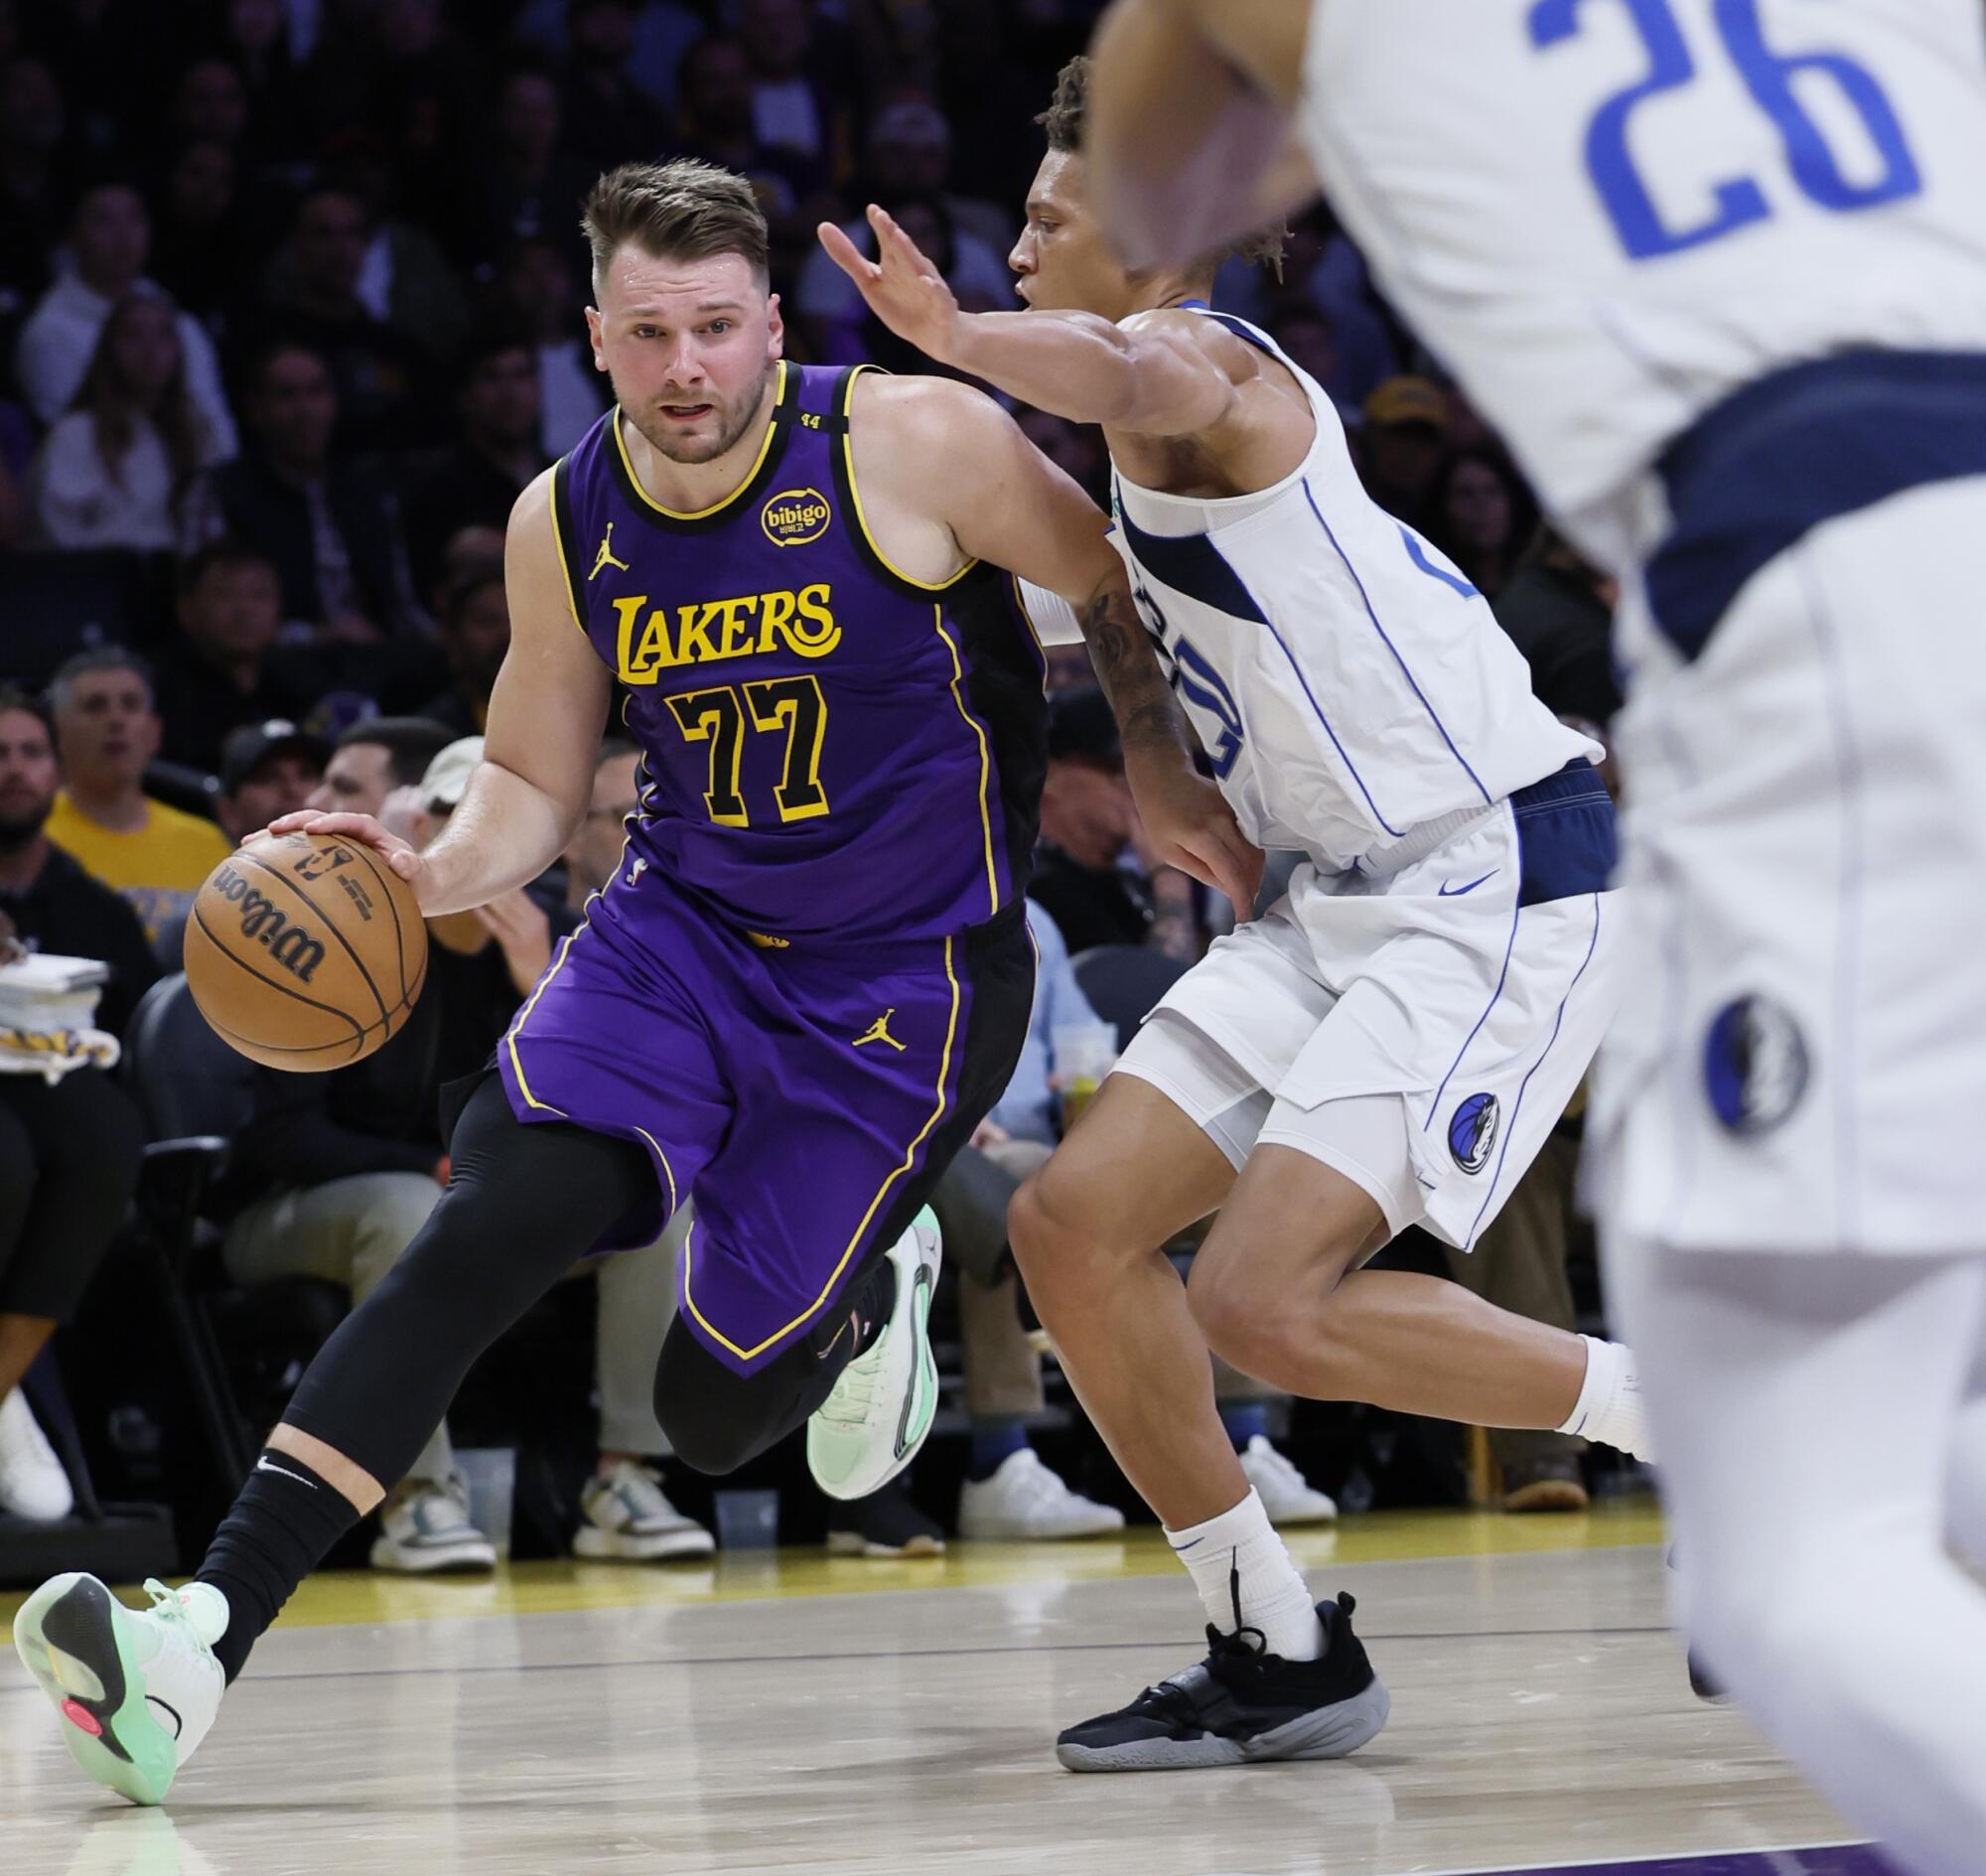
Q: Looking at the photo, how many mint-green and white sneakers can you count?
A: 2